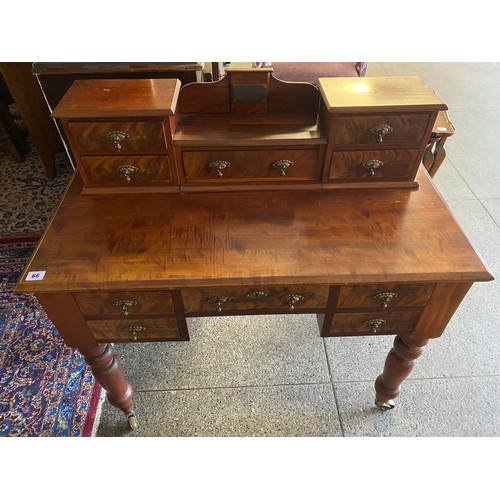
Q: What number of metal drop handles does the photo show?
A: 12